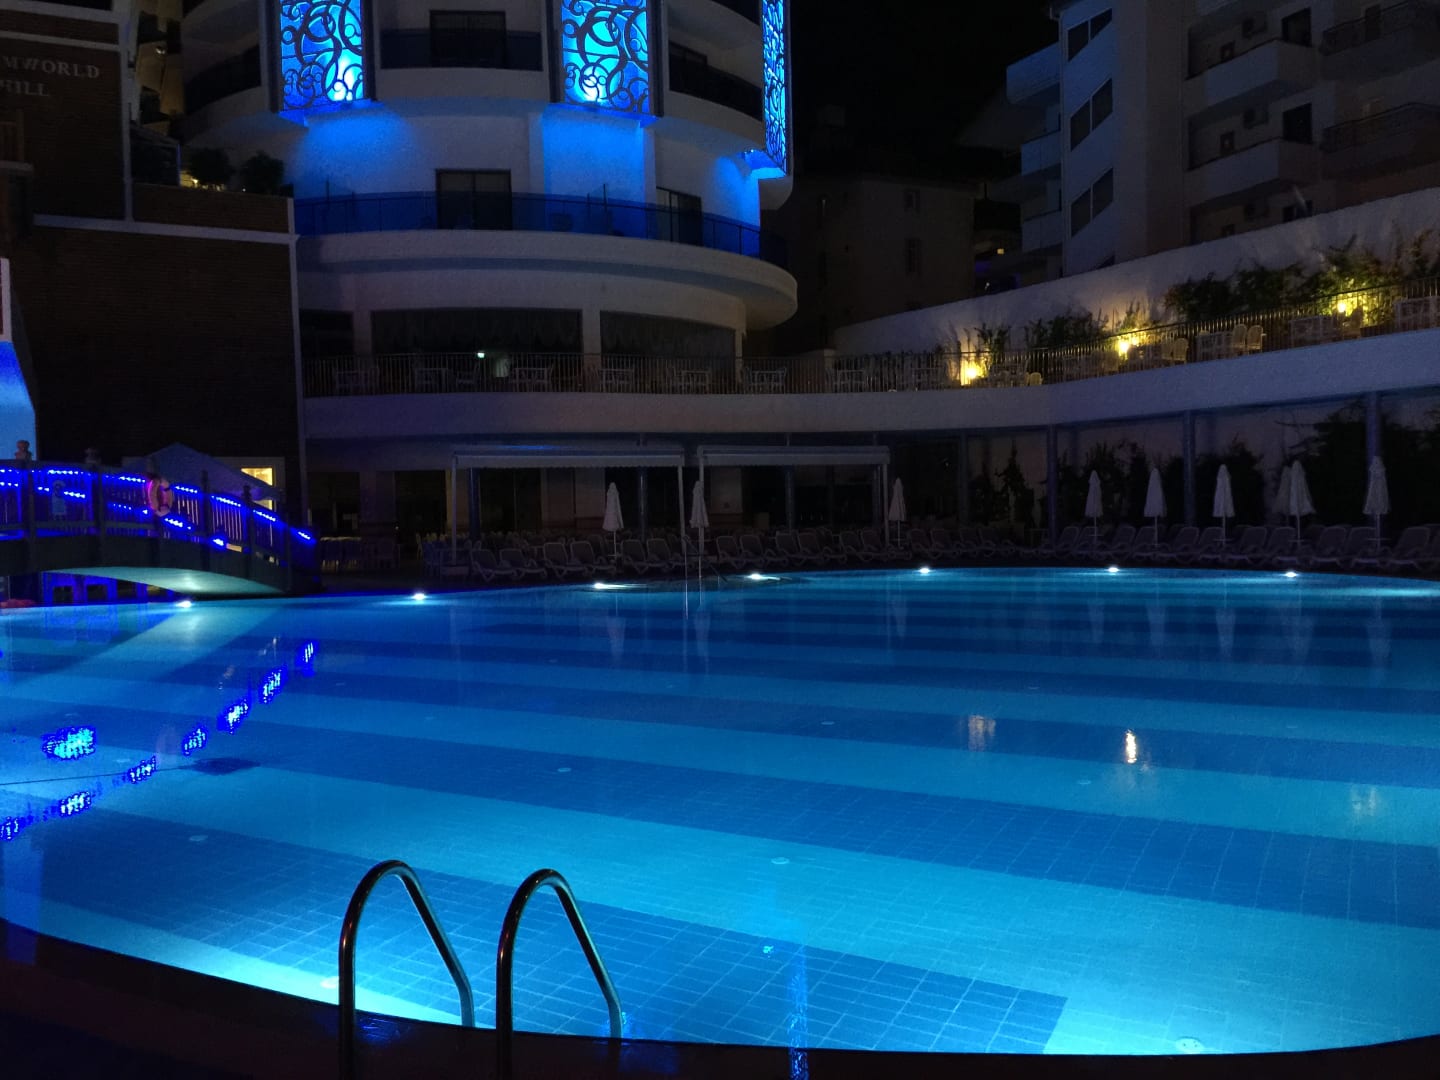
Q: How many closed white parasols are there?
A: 9